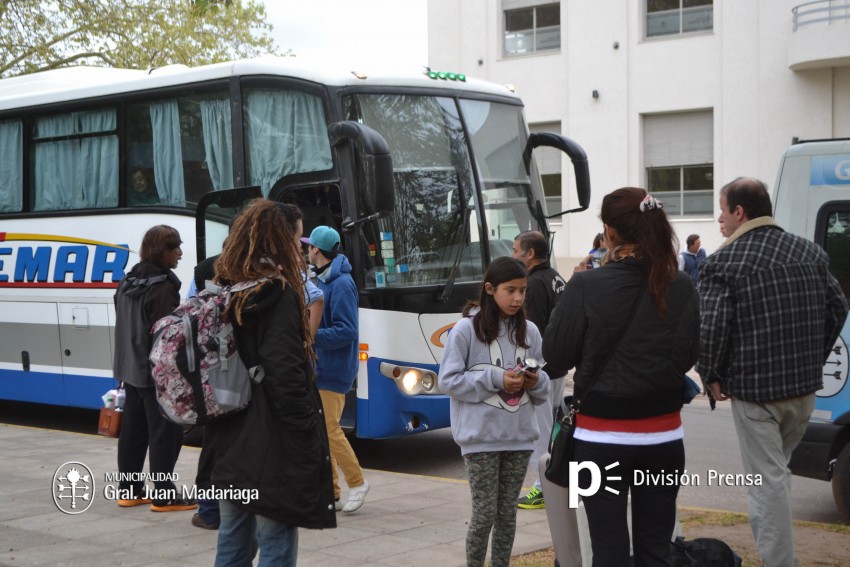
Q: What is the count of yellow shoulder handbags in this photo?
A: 0